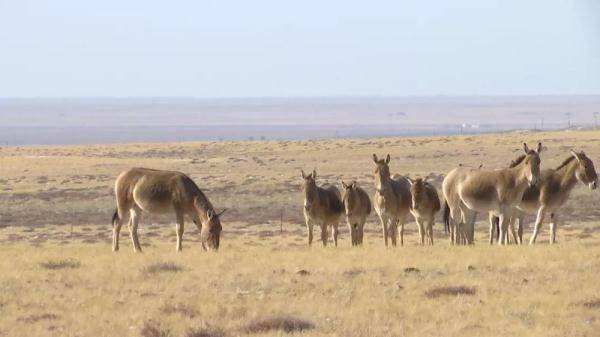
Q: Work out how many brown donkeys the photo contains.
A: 7